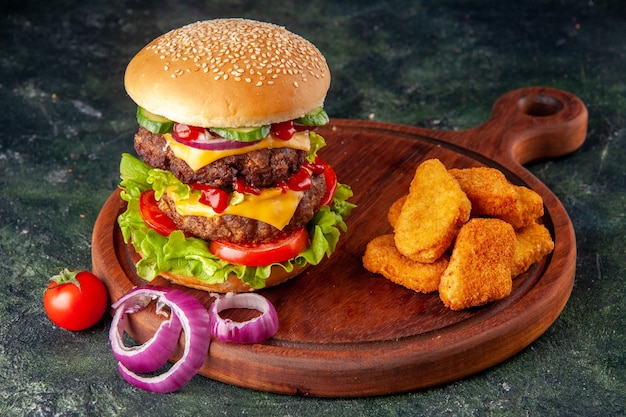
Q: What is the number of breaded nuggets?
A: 6